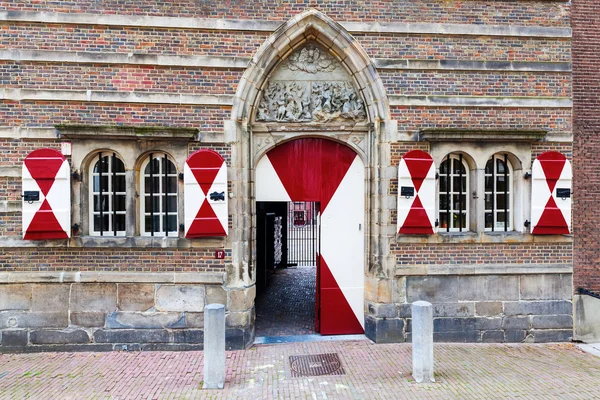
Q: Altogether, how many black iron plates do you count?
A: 4